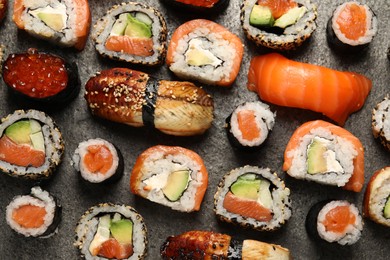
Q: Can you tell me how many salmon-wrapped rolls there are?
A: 4